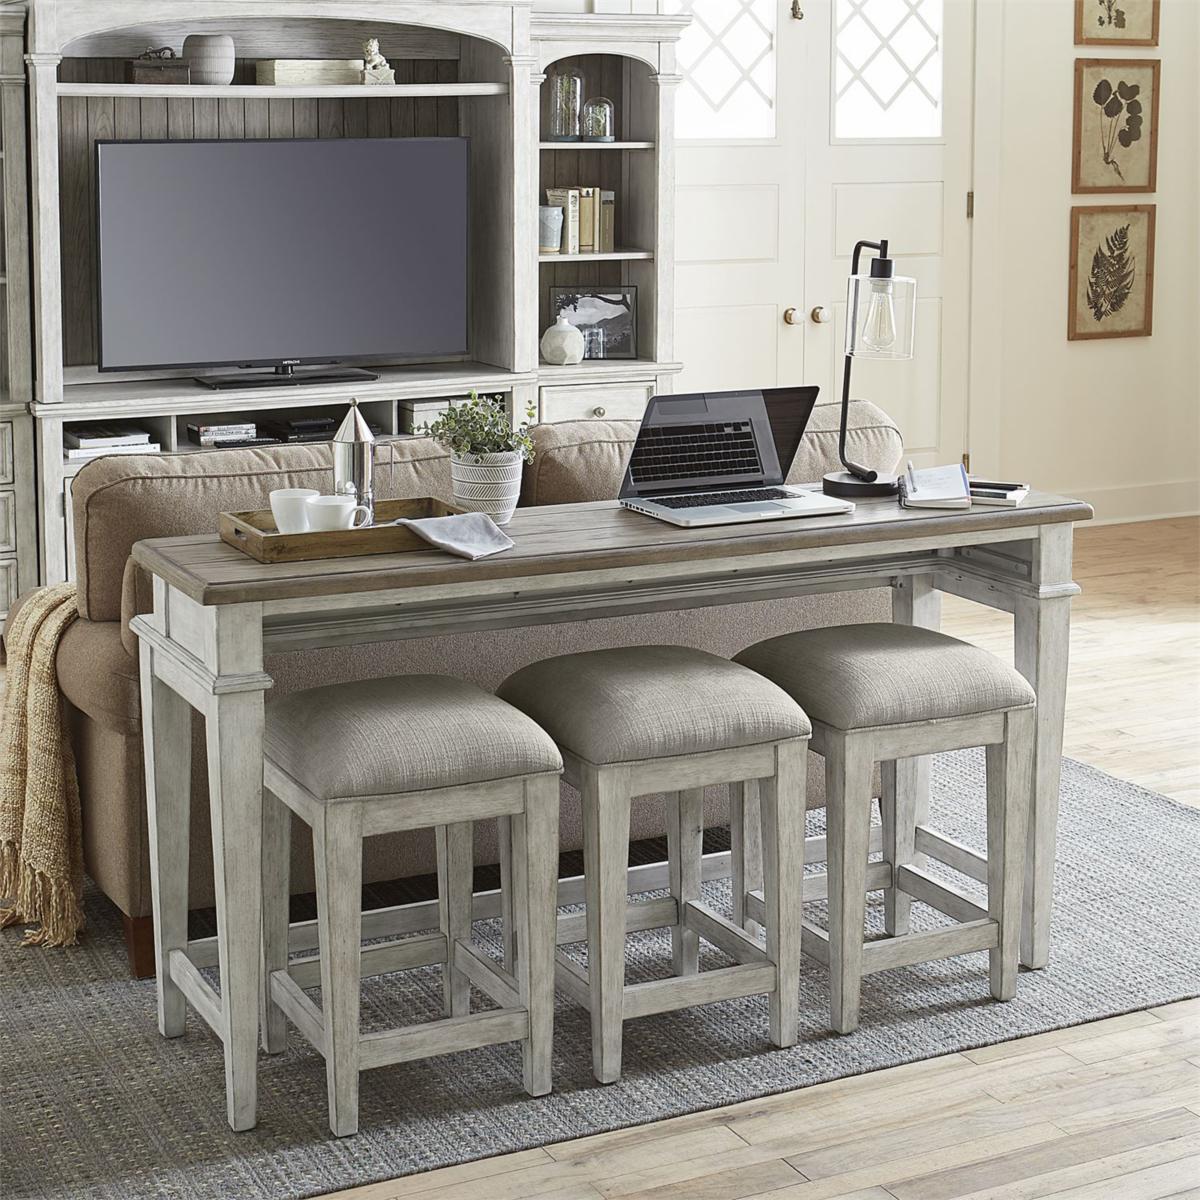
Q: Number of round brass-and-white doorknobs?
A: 2